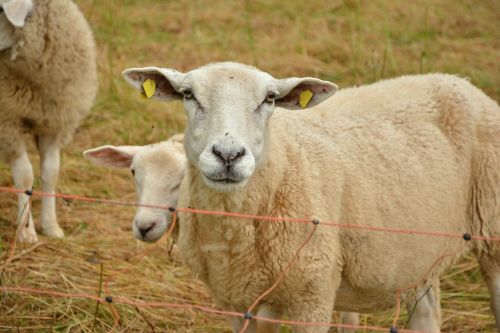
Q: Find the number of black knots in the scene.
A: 7